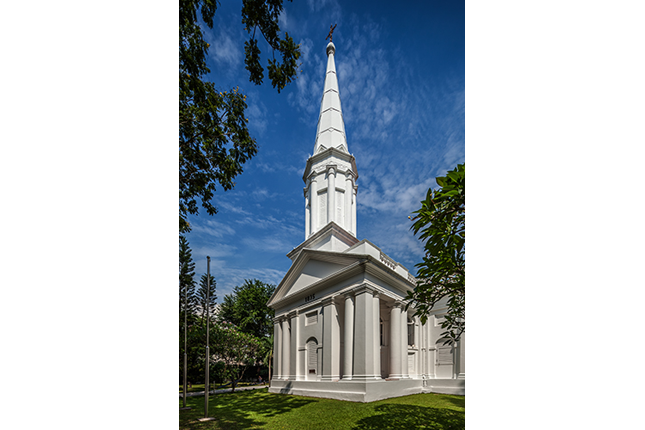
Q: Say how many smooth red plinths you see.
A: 0